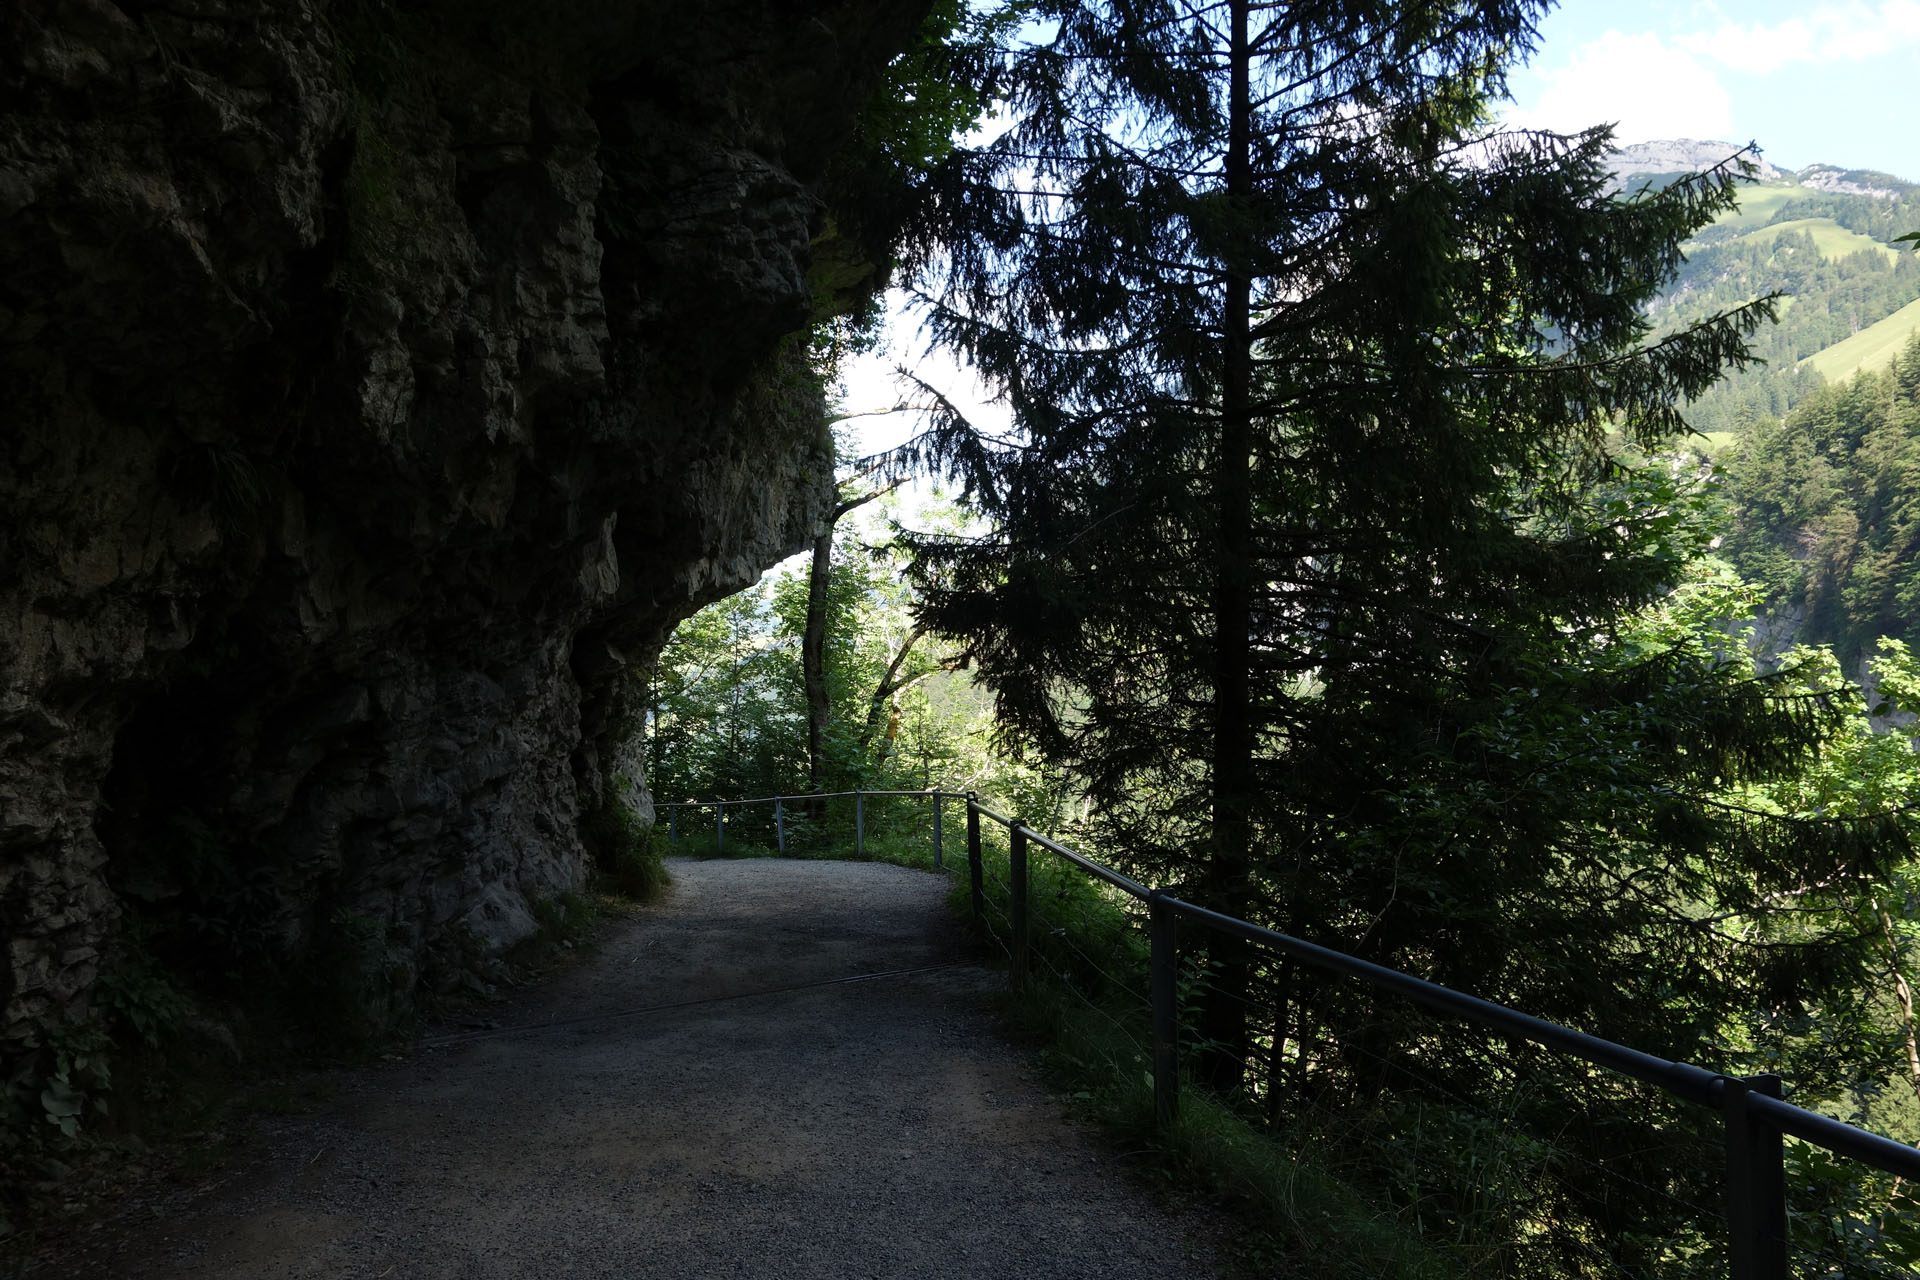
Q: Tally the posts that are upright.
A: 9